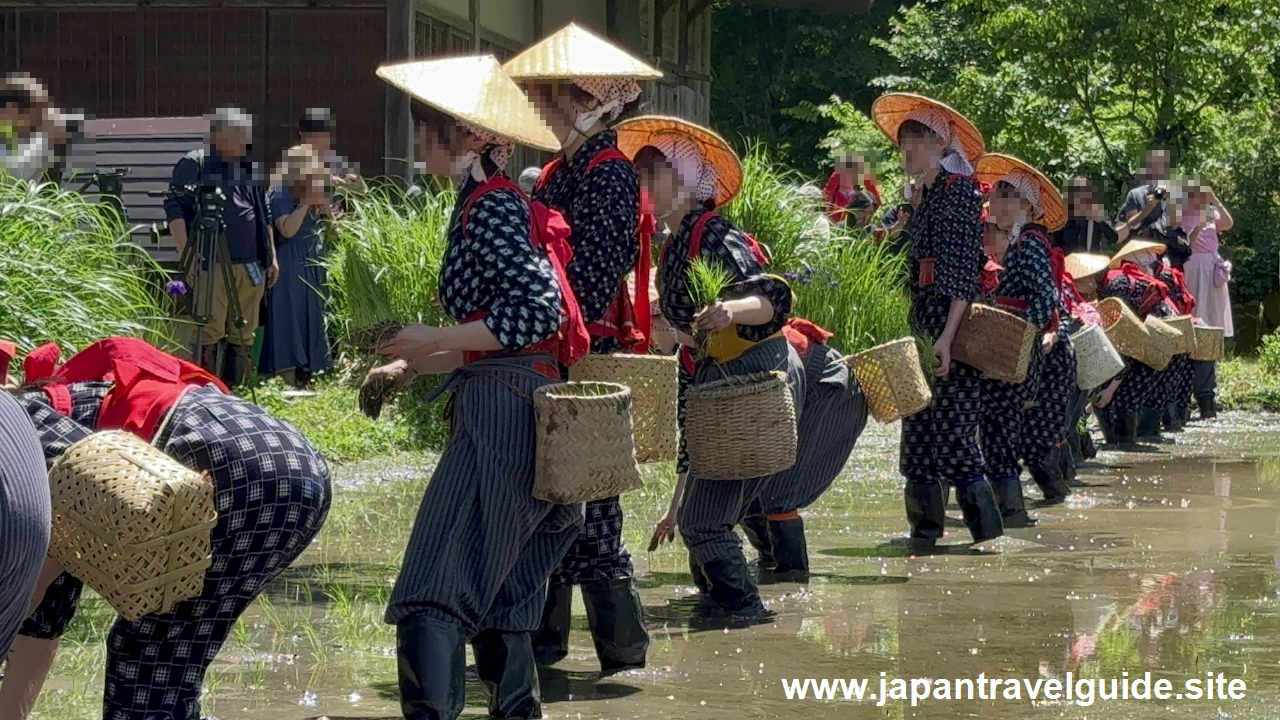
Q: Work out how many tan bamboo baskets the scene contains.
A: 11